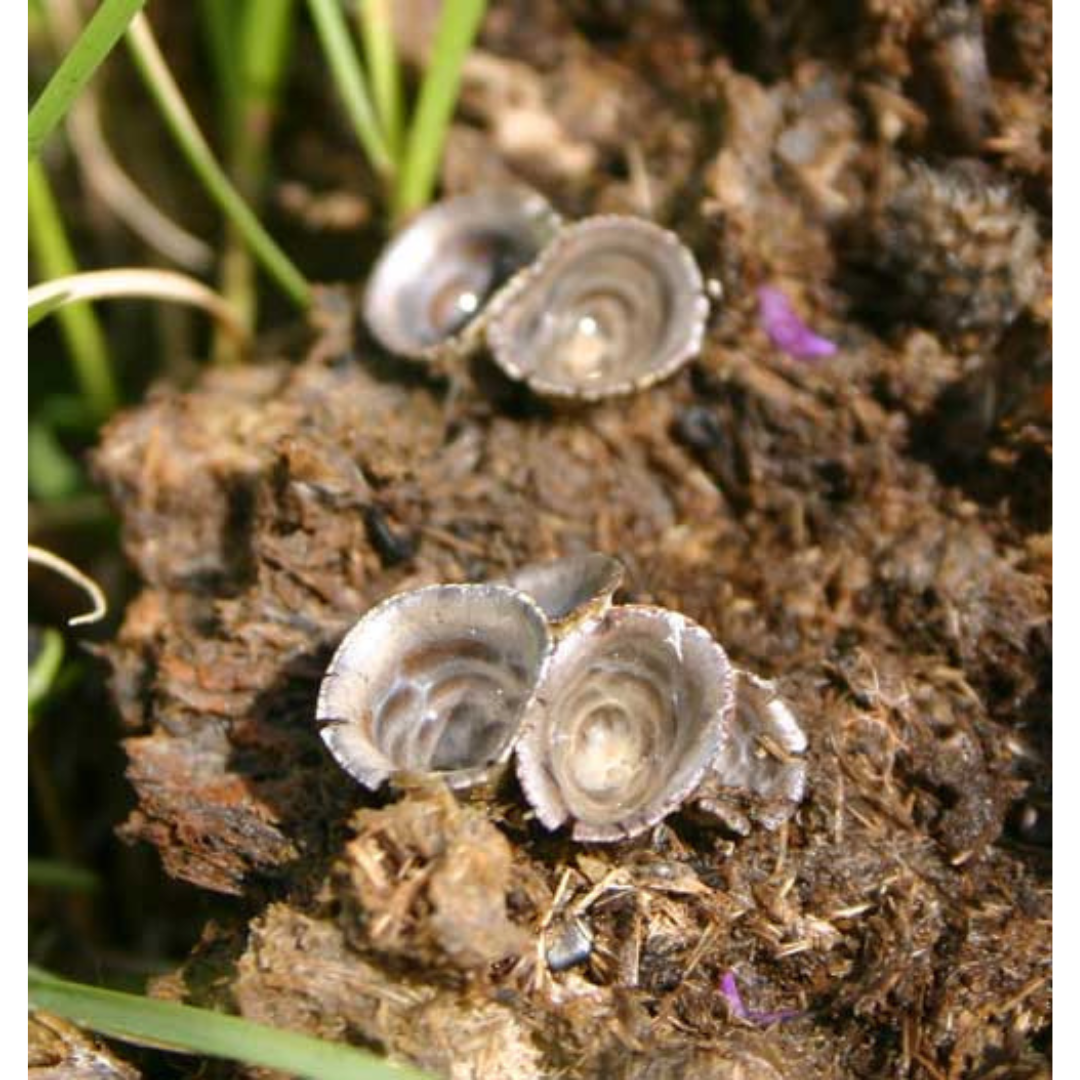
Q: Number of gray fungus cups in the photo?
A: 6